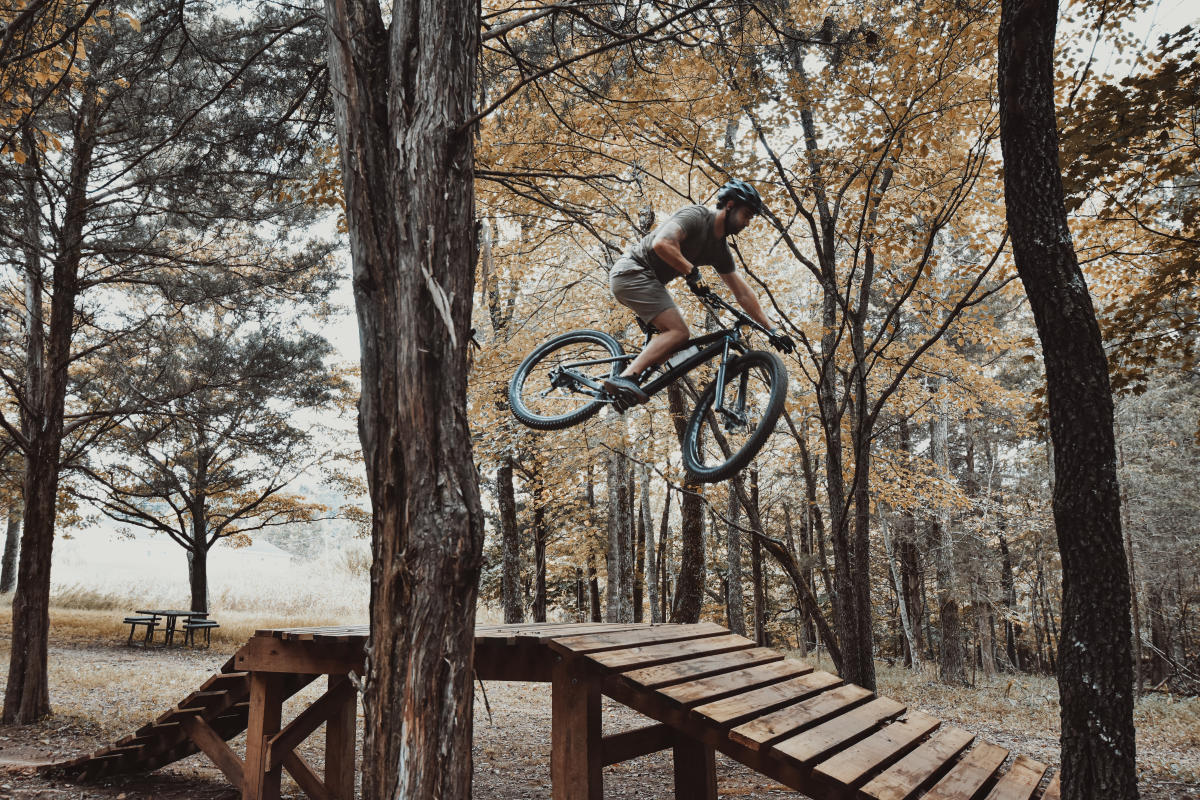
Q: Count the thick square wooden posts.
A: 4